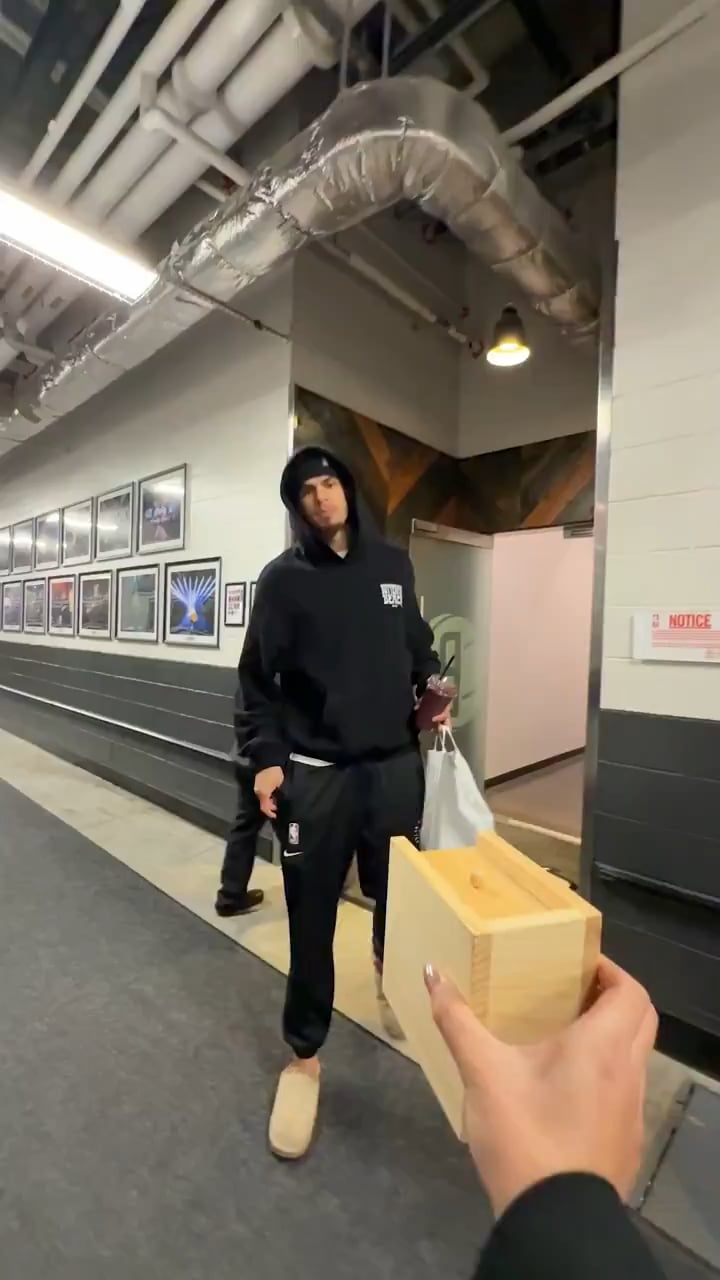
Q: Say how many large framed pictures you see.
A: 12